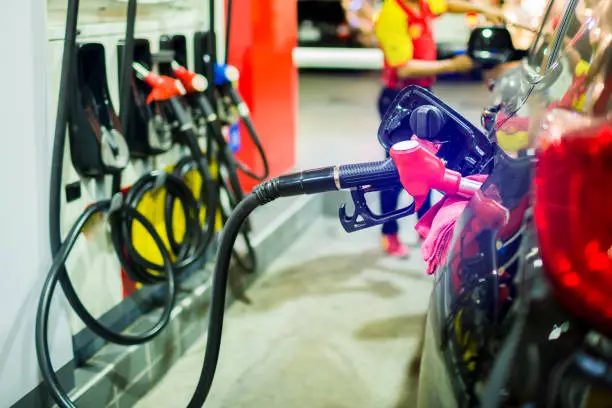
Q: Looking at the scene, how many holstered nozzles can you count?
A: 3